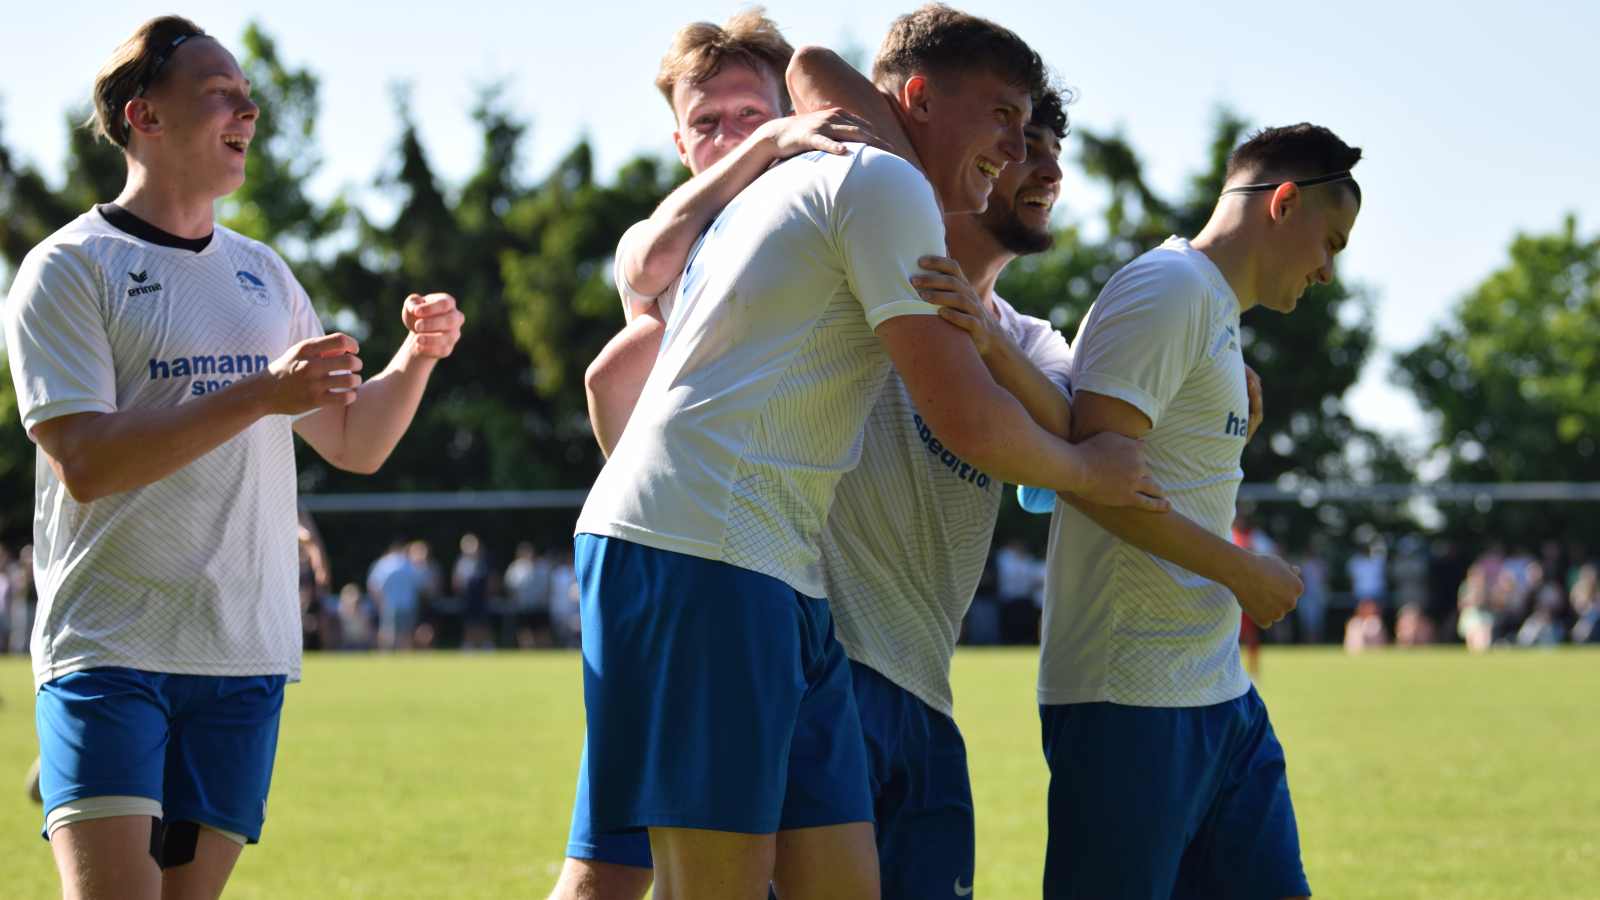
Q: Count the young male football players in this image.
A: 5